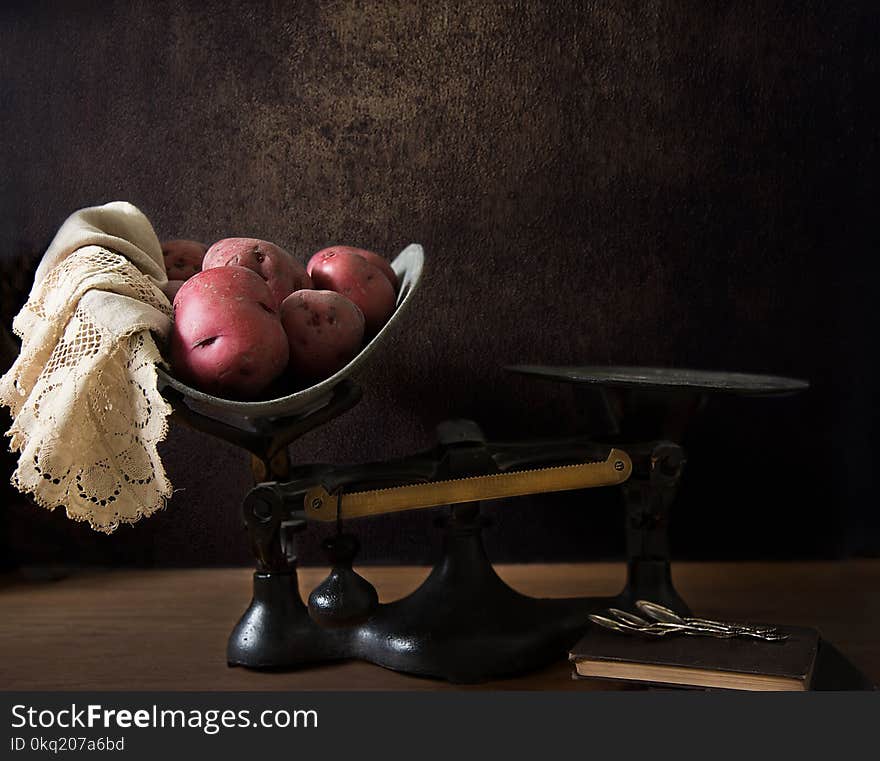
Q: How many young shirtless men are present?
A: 0